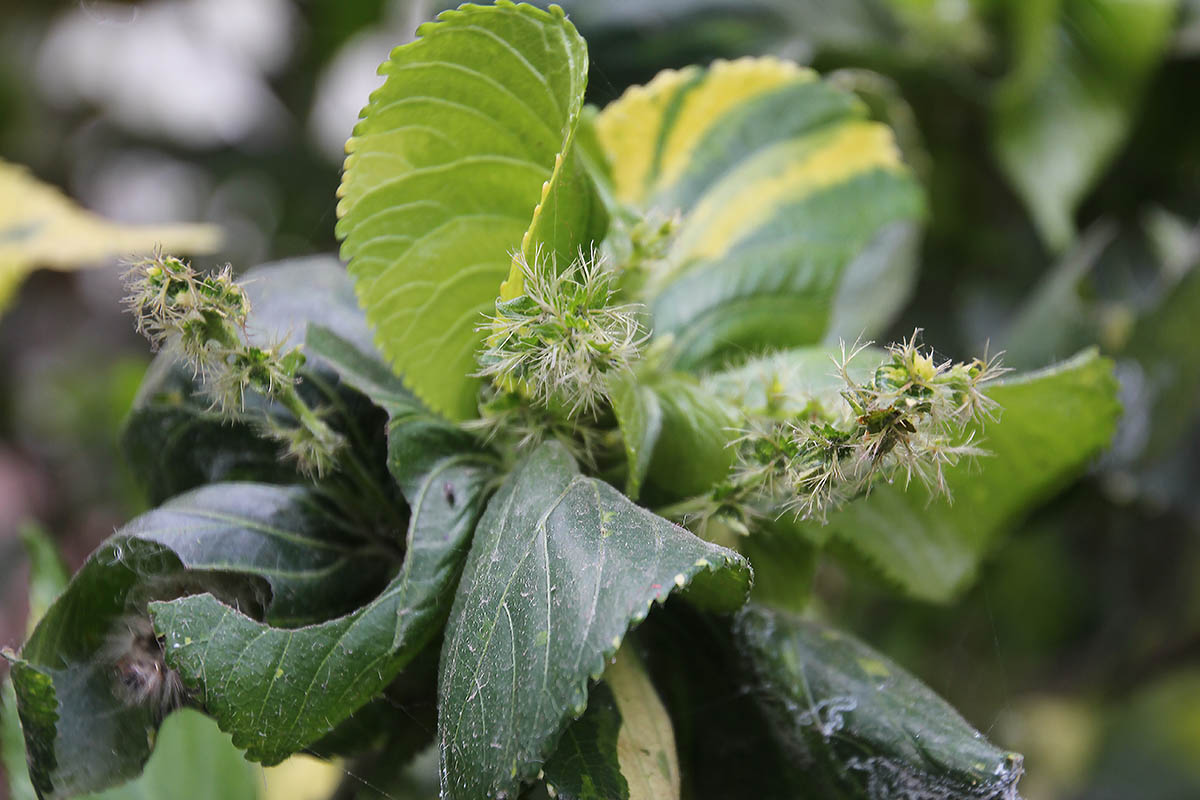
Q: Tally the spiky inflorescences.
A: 3